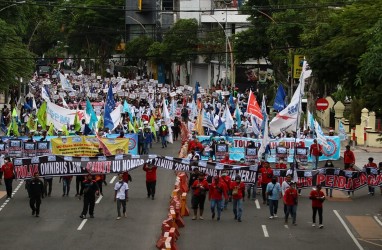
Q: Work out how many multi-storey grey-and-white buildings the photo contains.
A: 1